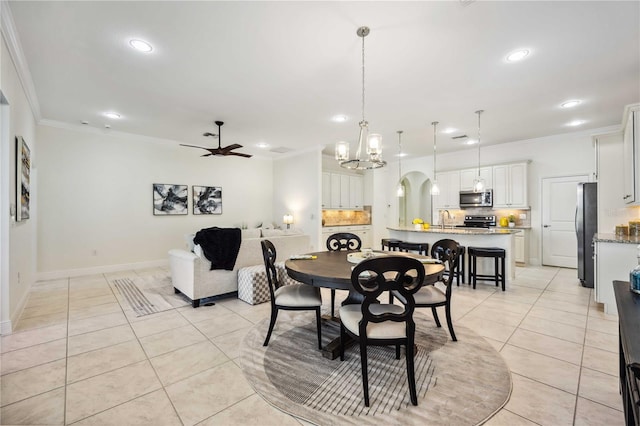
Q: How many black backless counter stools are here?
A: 4